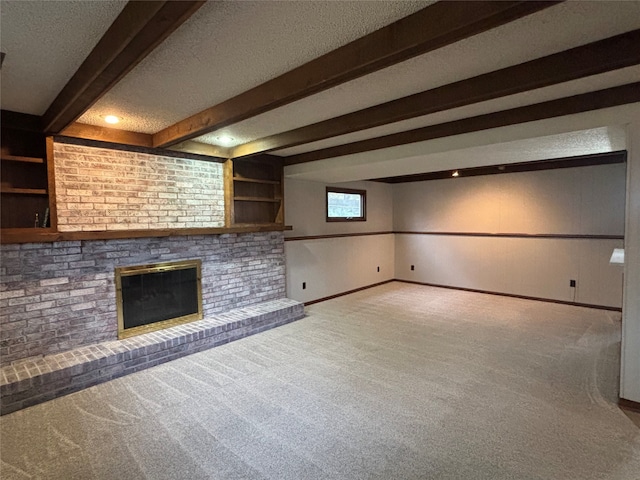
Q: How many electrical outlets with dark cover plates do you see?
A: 4